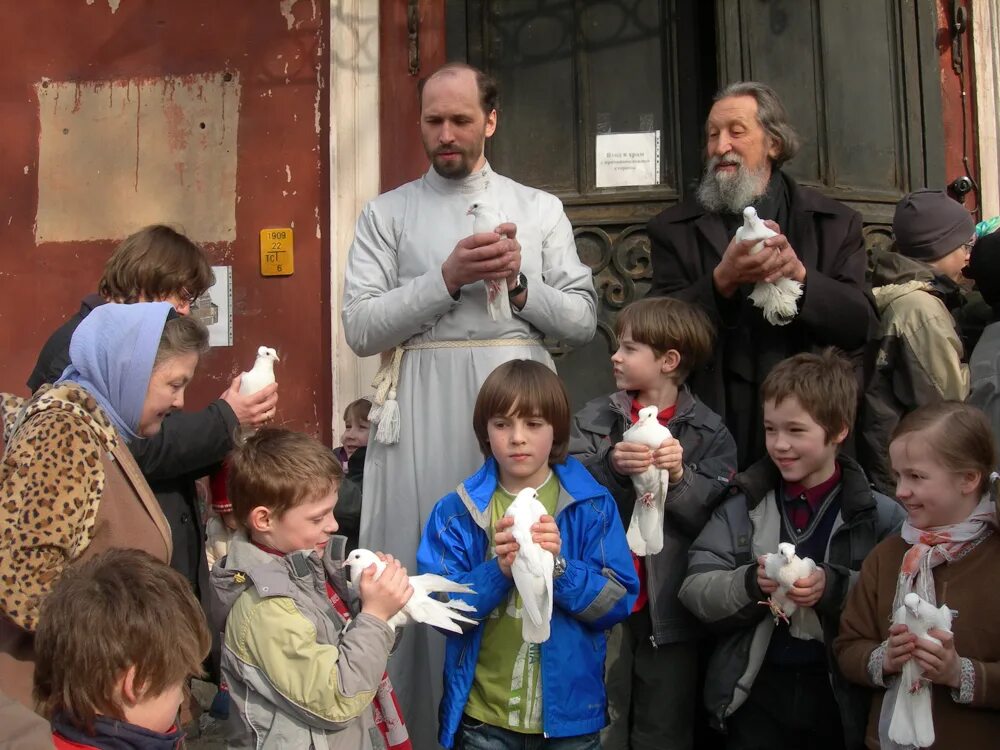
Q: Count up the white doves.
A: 8